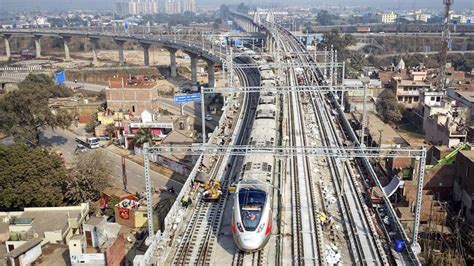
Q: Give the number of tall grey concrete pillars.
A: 9